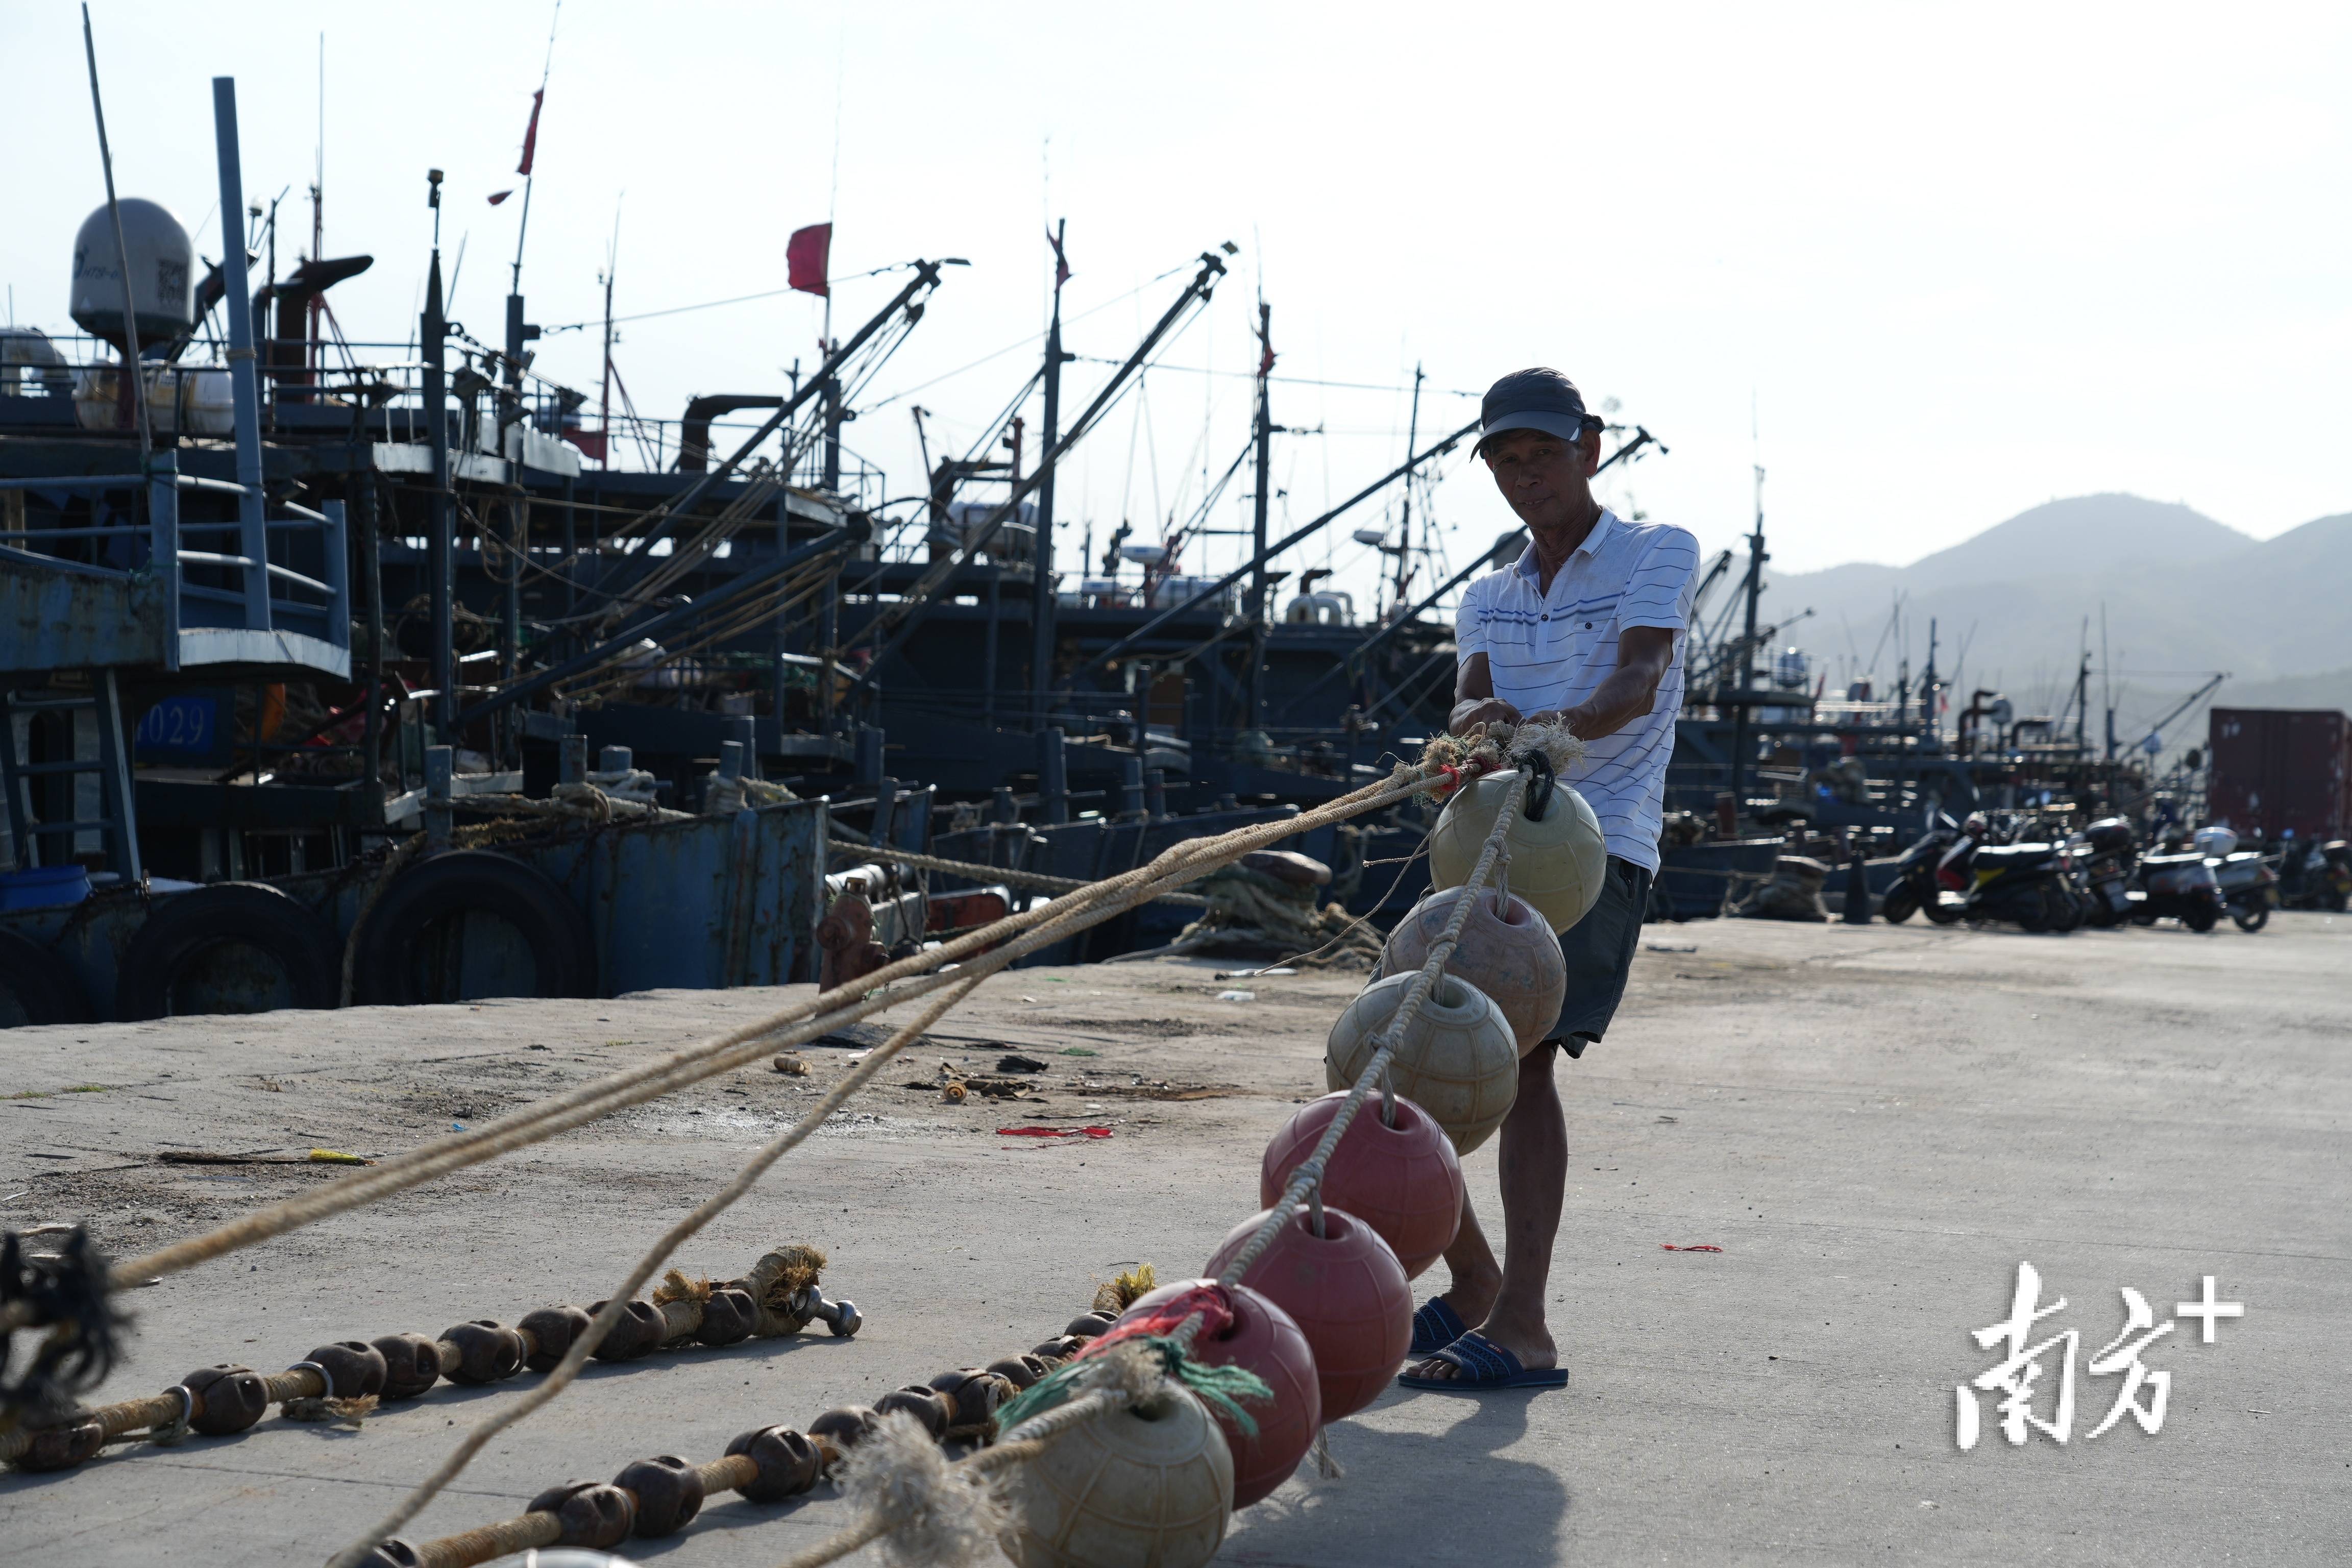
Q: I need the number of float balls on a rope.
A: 7